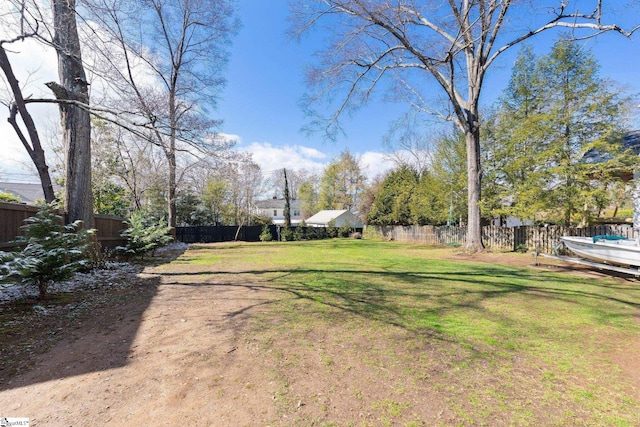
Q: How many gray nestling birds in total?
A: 0